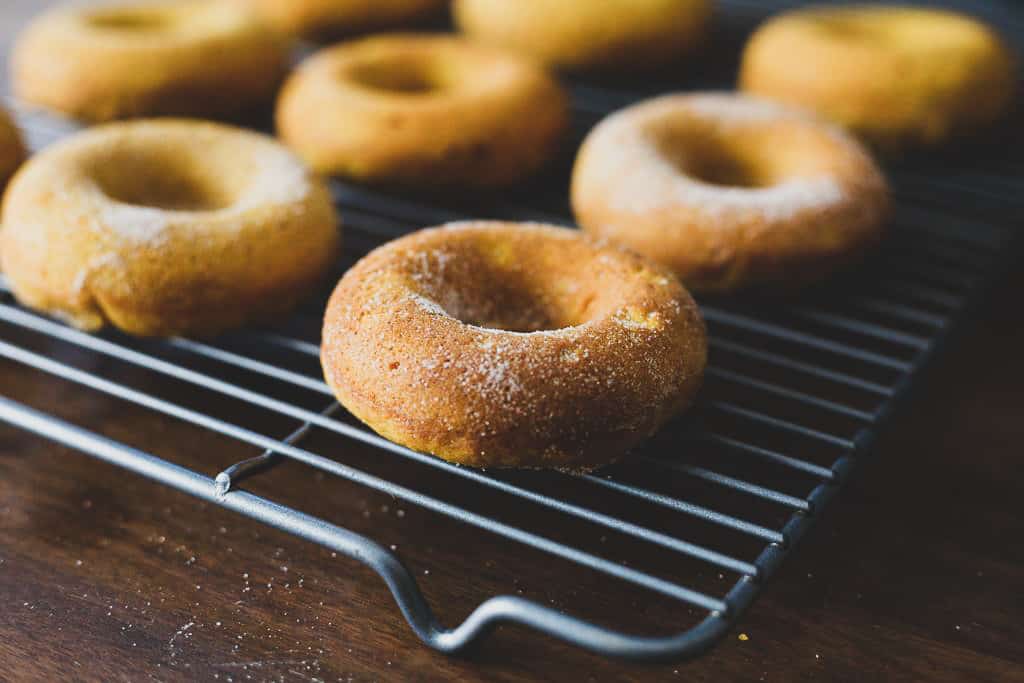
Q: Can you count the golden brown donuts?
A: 9